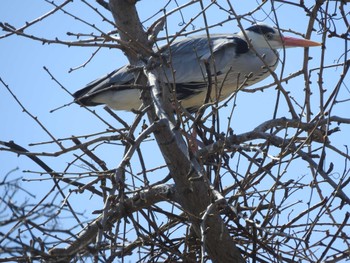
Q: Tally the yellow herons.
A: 0